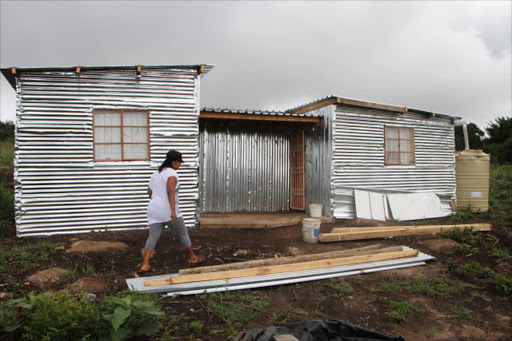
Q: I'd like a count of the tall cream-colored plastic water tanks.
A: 1